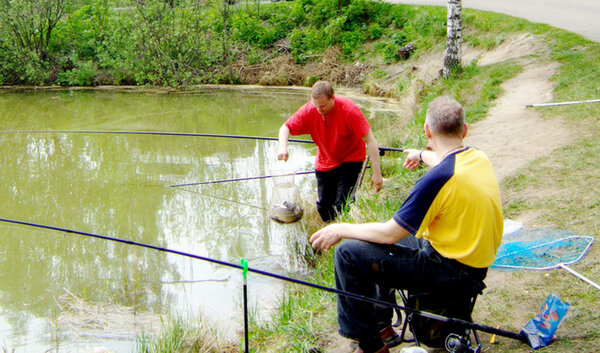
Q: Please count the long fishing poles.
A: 3